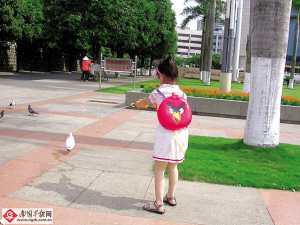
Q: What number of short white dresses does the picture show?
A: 1